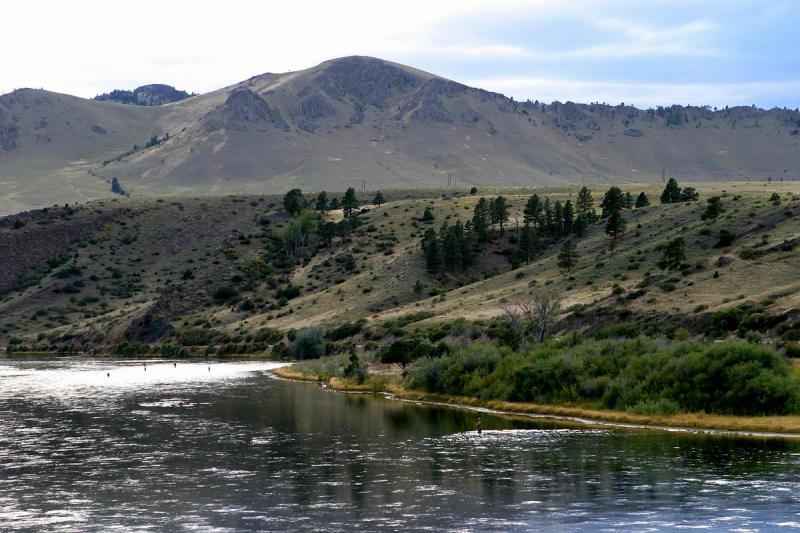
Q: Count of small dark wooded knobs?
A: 1